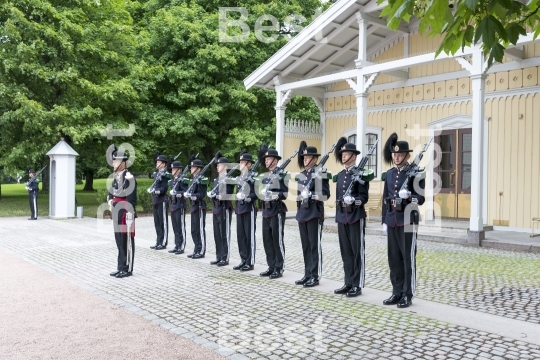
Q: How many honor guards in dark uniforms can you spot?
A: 11